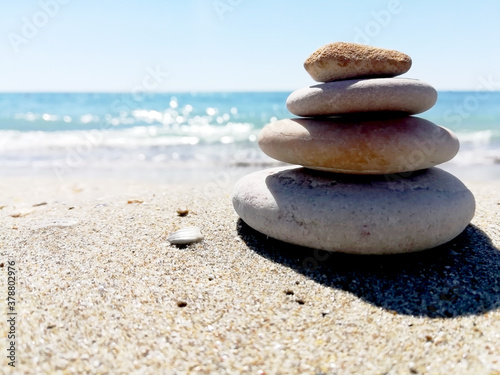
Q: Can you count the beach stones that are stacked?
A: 4